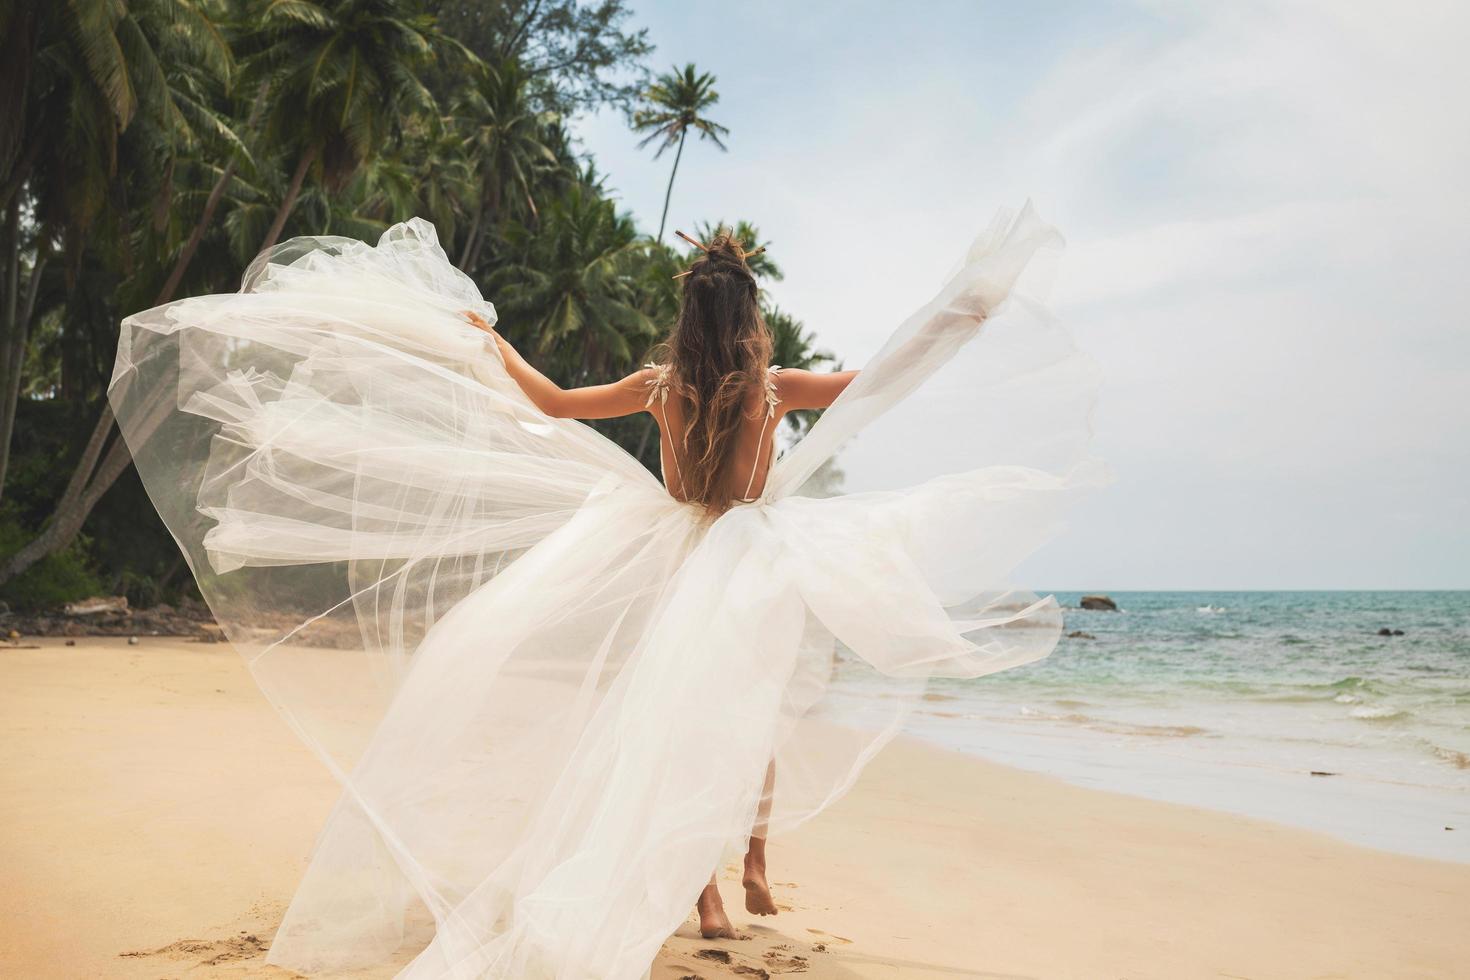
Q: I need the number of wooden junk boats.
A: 0